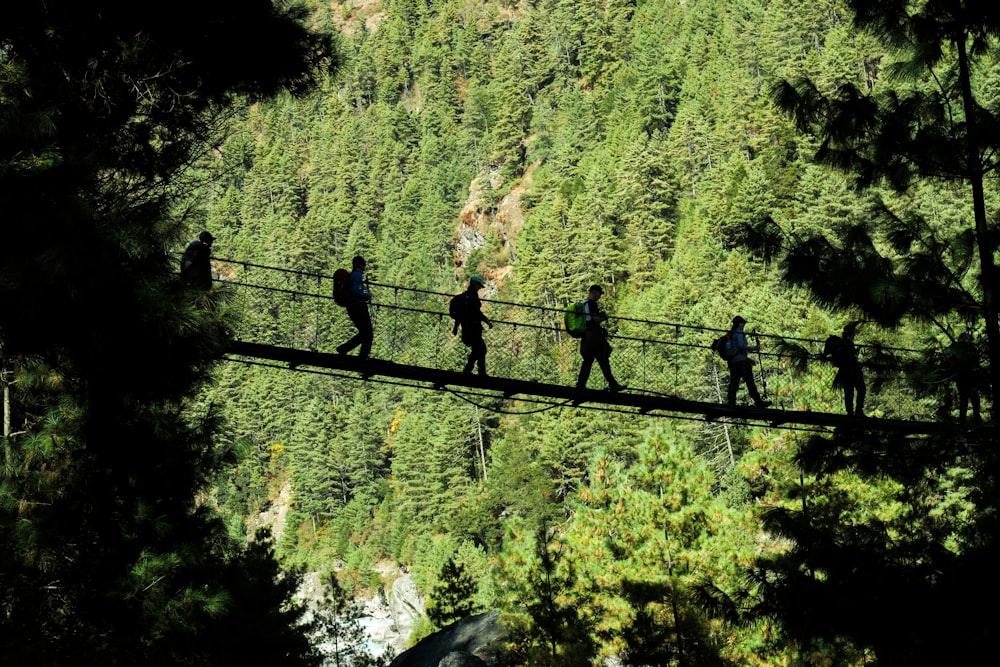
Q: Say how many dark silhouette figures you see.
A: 7